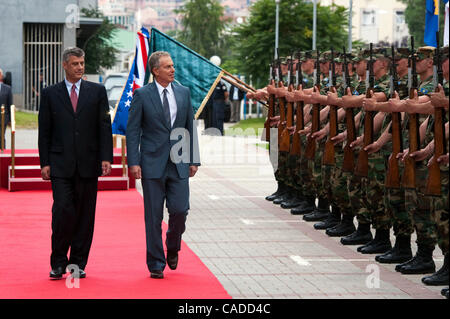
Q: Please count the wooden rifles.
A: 11